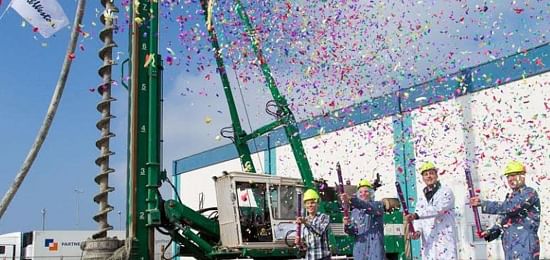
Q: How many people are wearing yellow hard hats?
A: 4